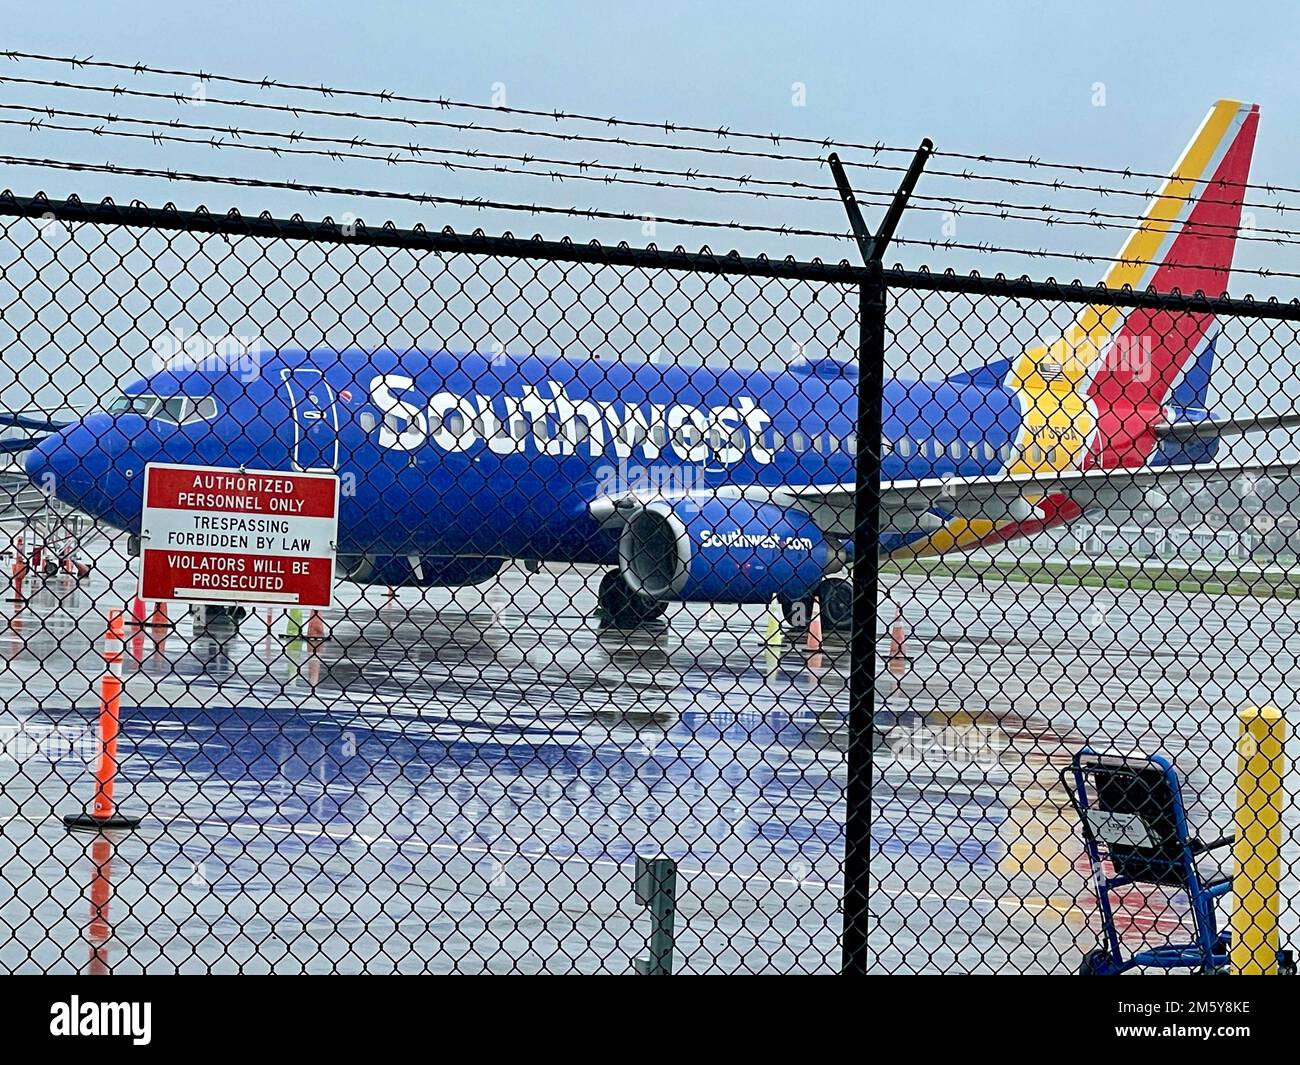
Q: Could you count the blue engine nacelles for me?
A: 2